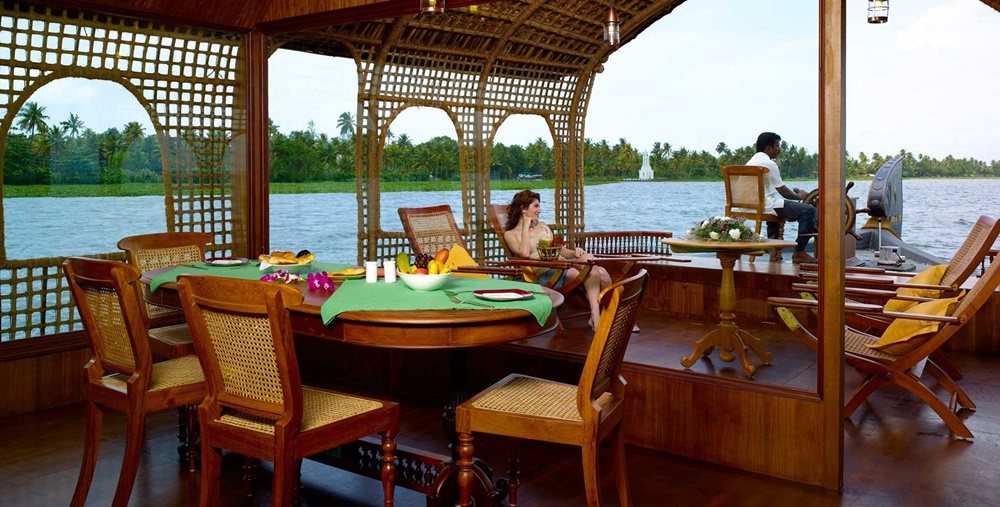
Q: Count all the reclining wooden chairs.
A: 4